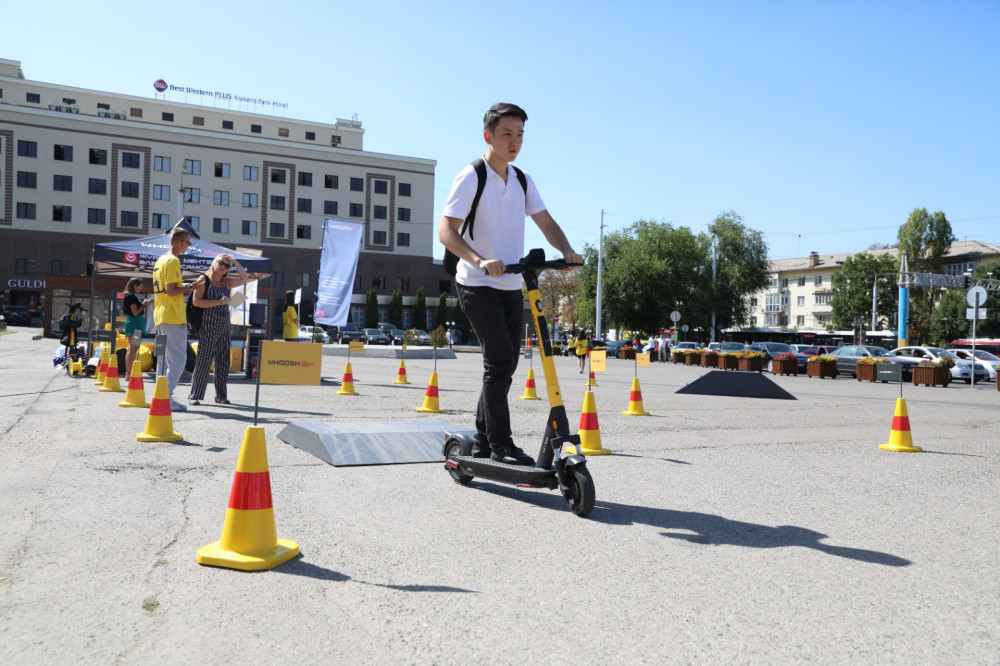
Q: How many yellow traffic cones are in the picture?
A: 14